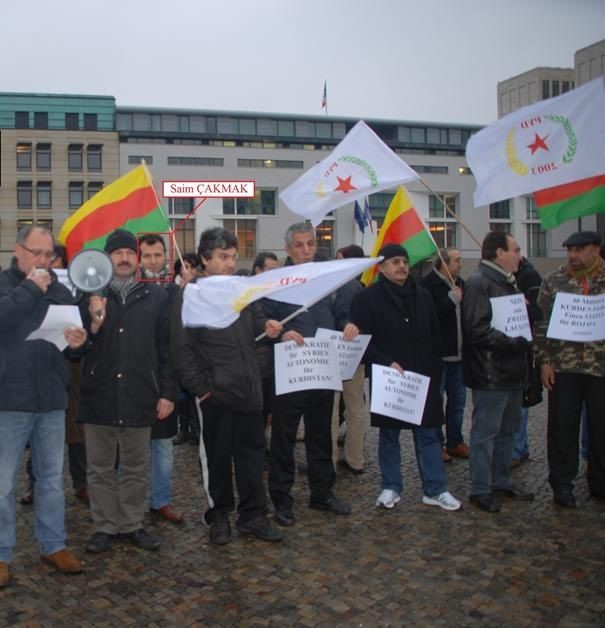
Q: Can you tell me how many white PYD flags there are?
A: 3